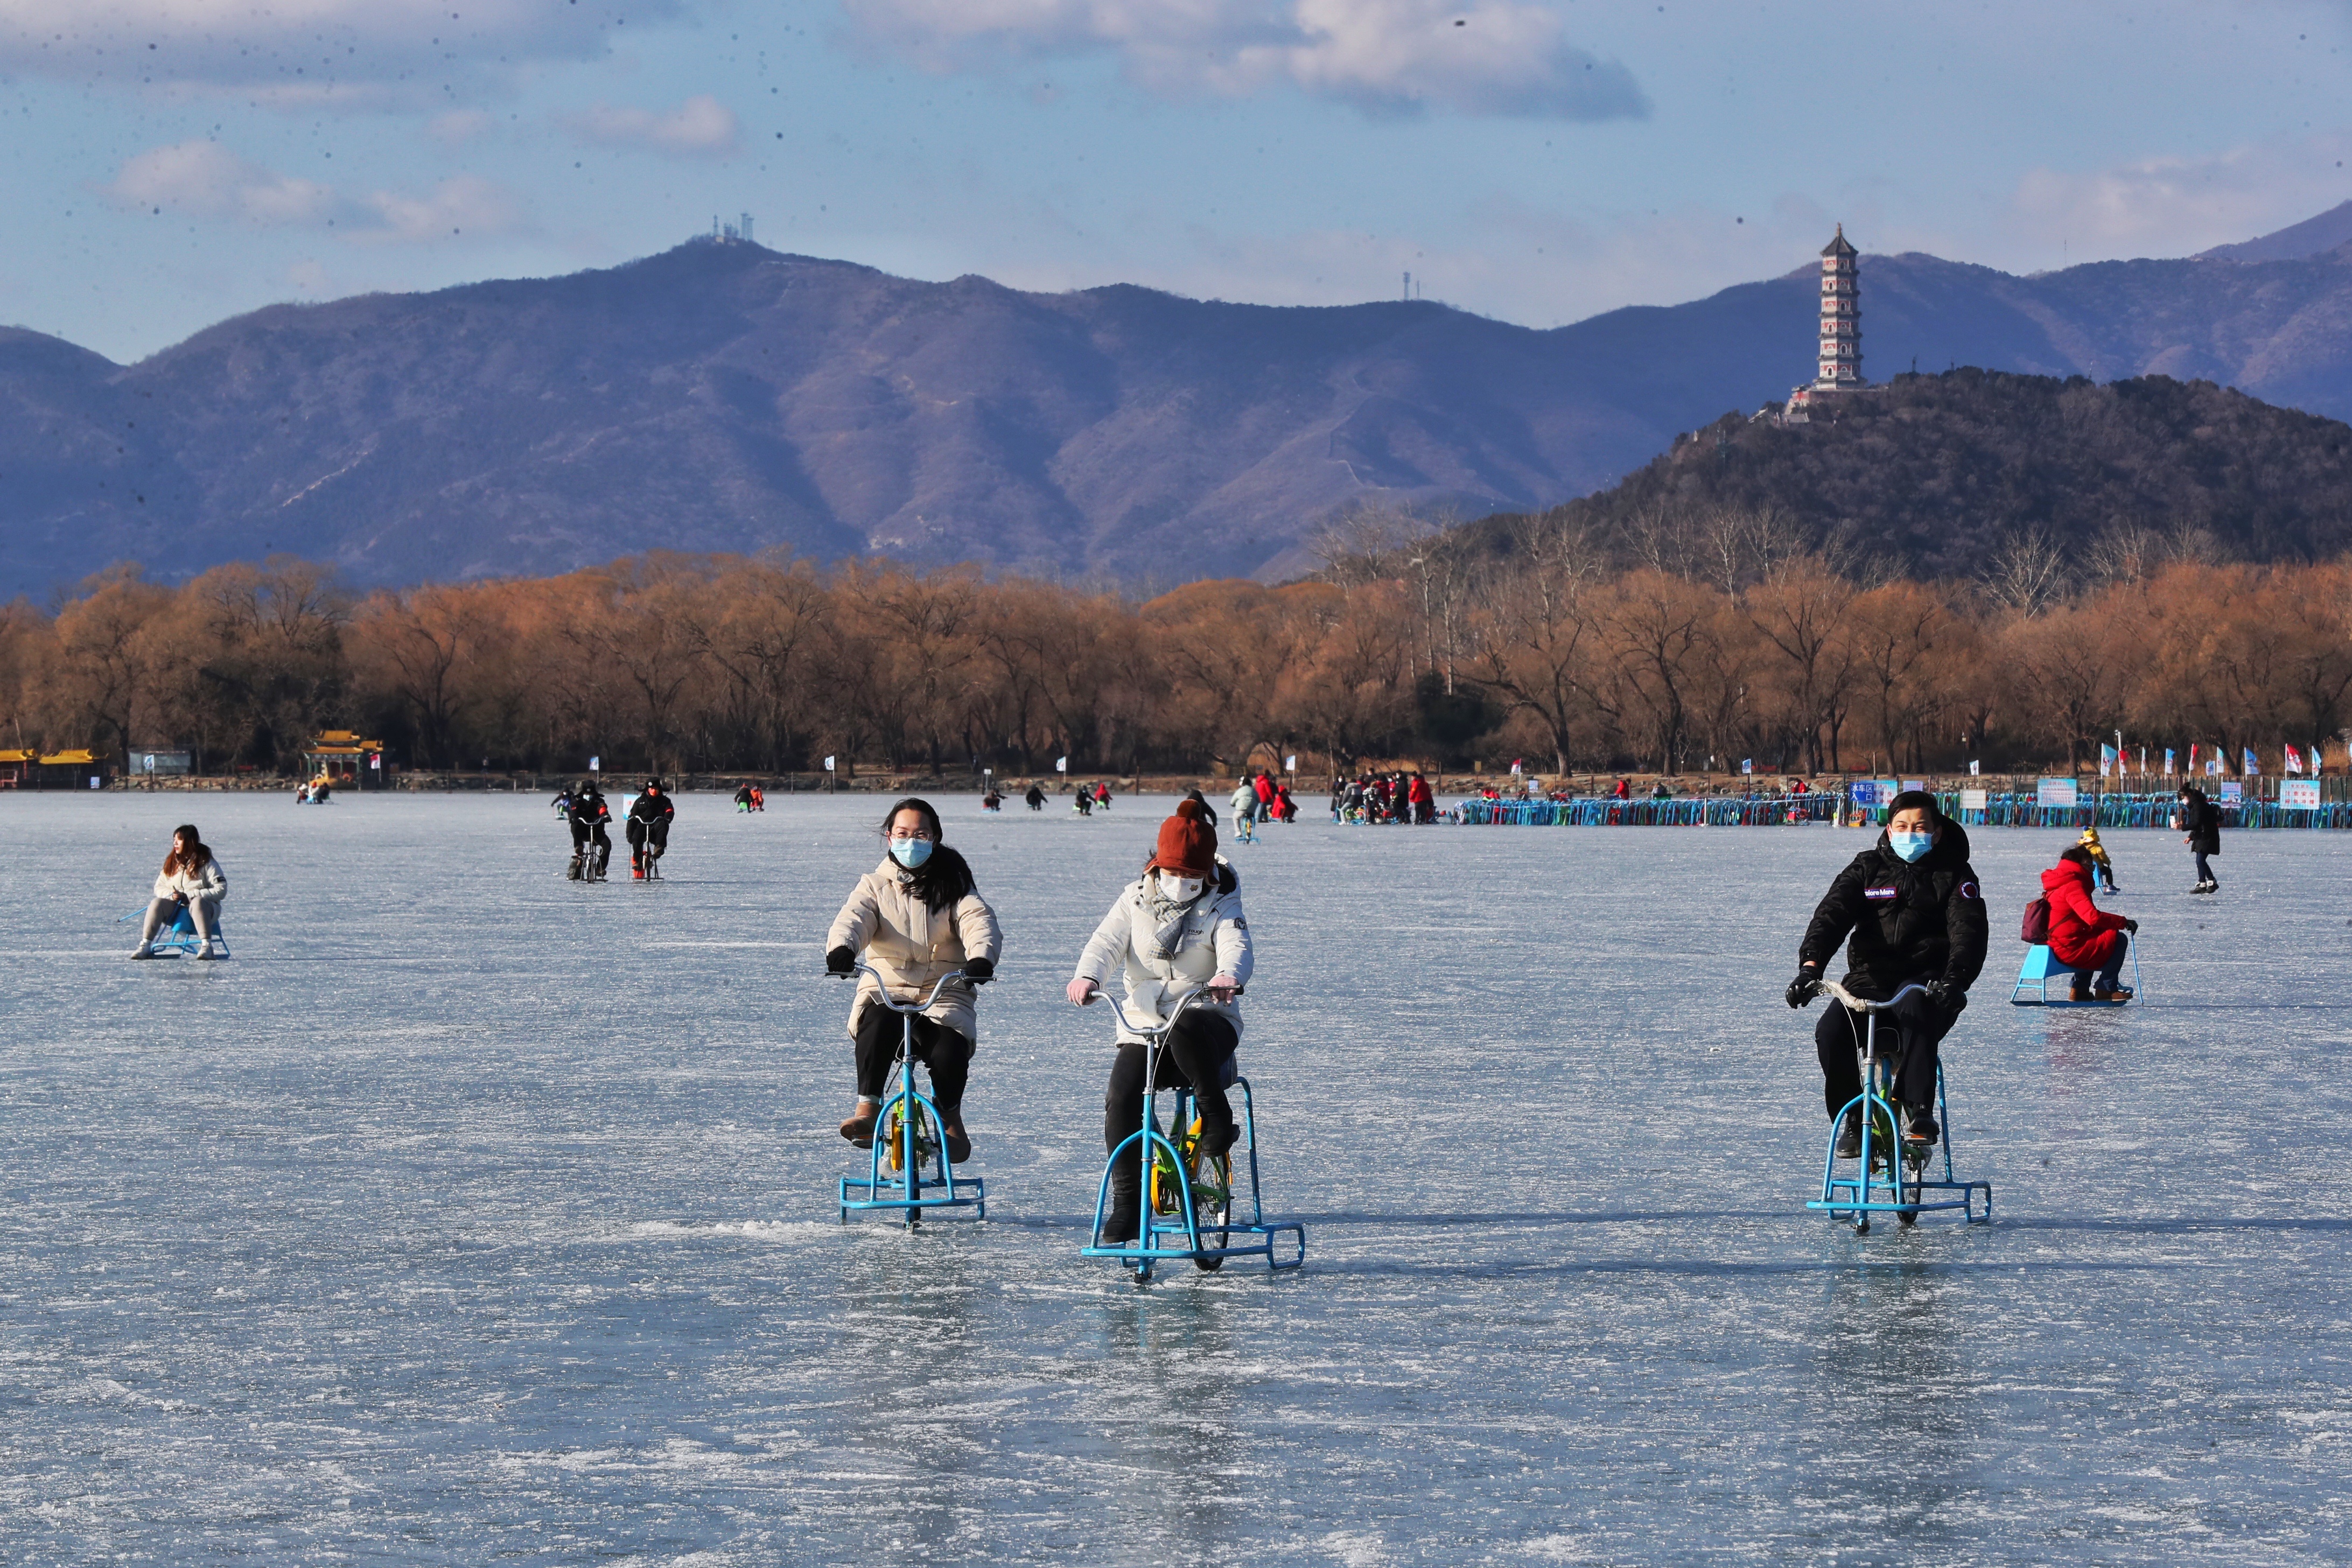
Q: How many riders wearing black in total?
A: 3